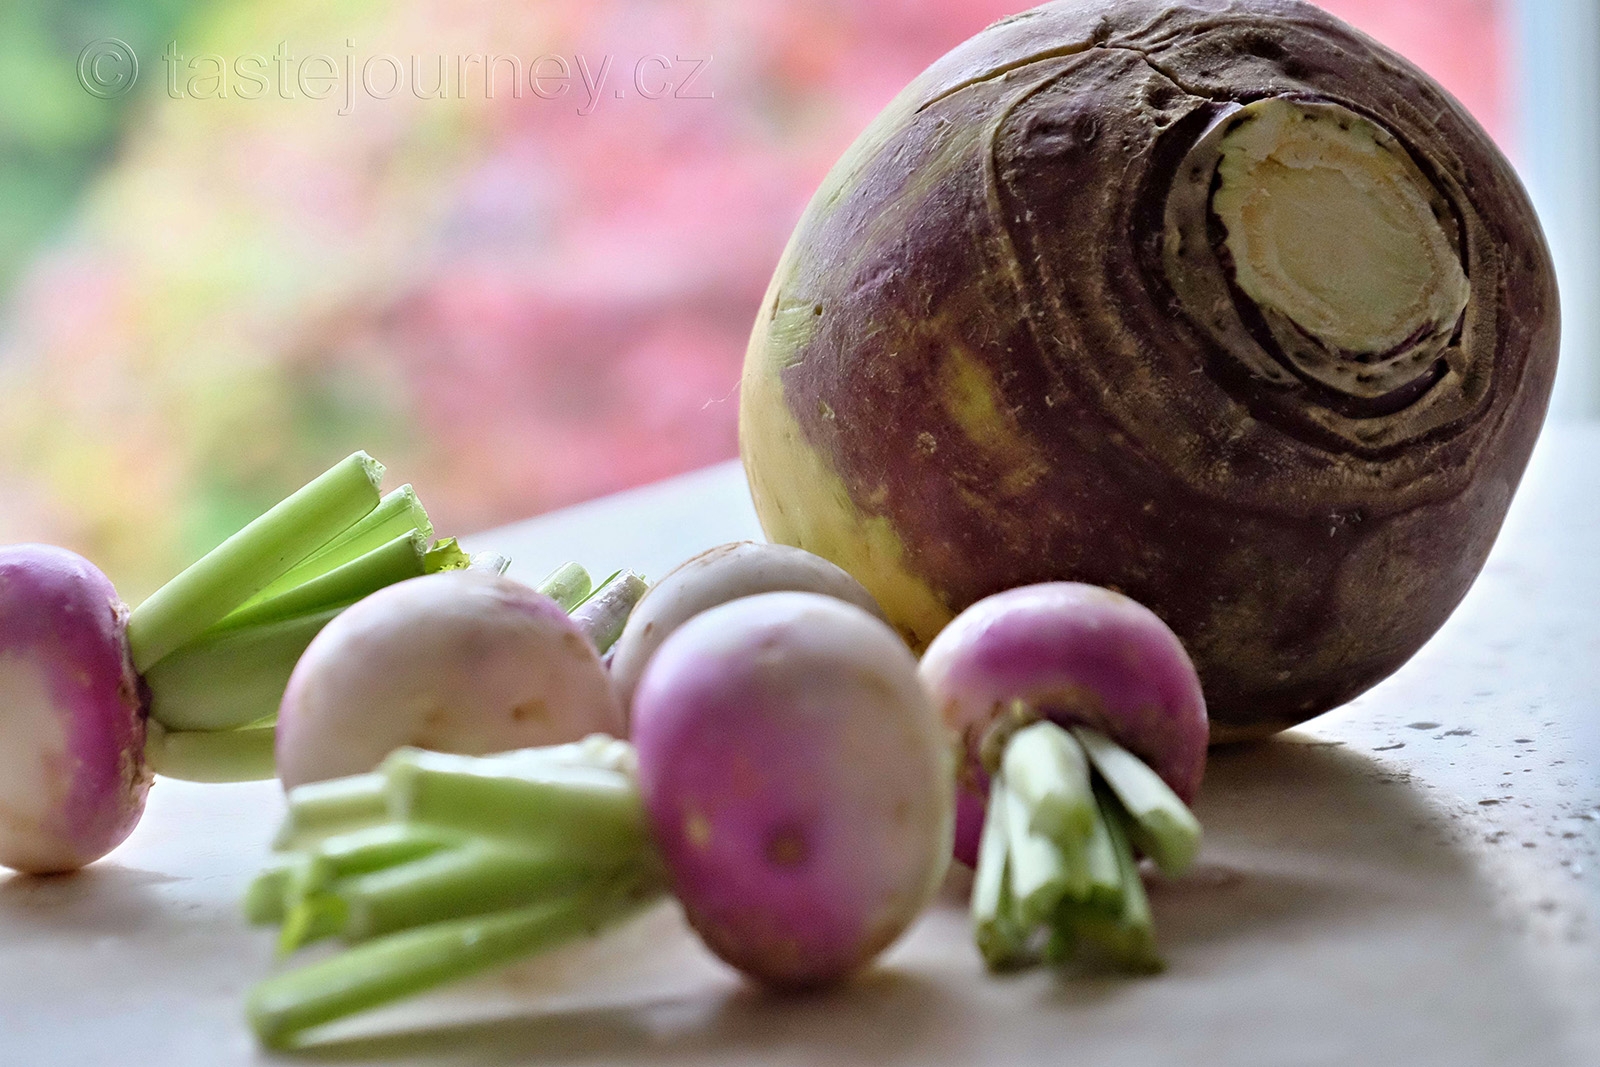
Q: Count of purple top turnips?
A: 5